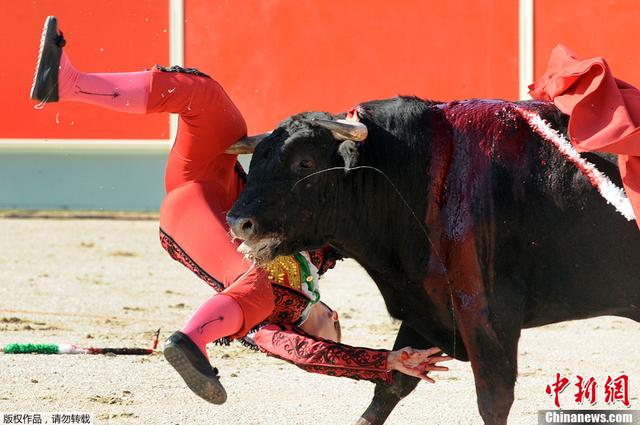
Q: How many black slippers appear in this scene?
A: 2